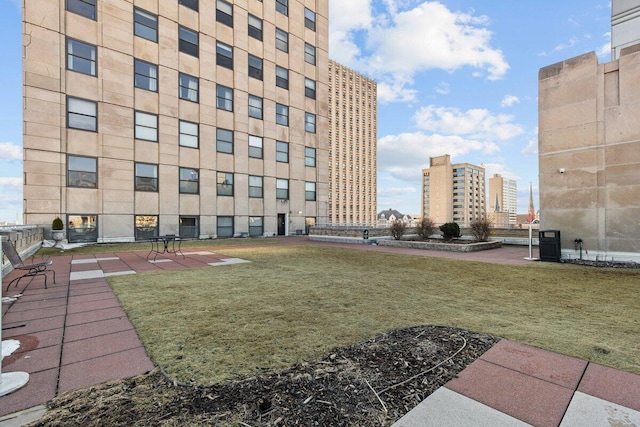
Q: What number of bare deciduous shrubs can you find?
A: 3